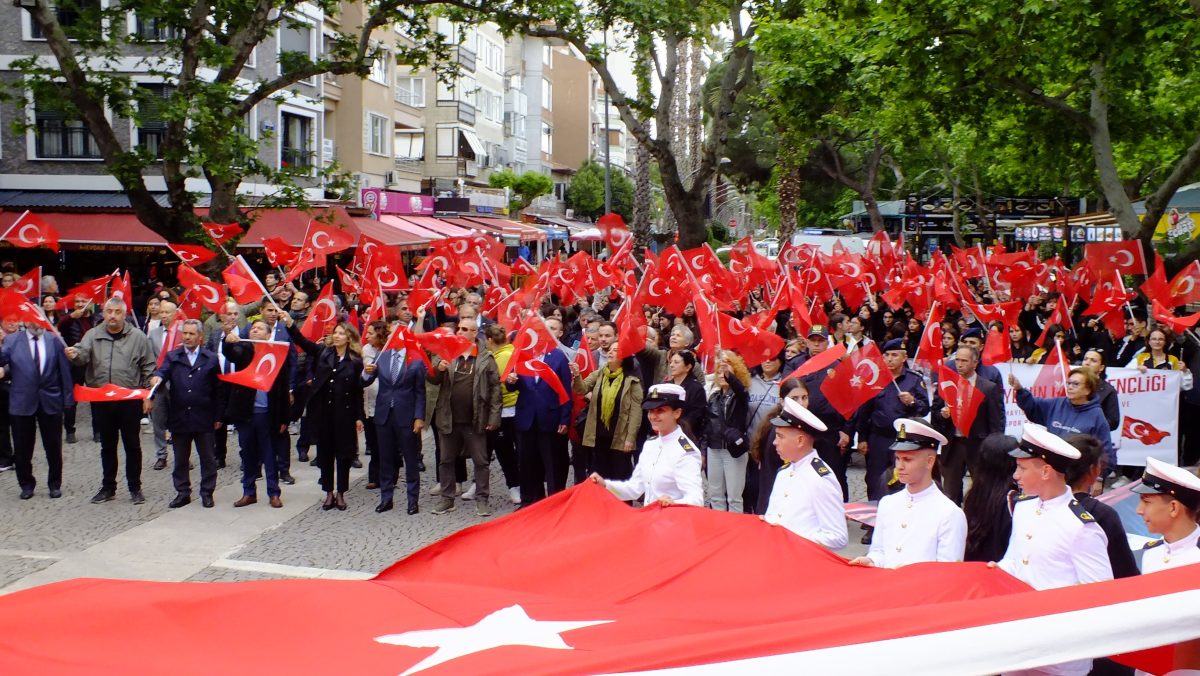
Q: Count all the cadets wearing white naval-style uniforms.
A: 5